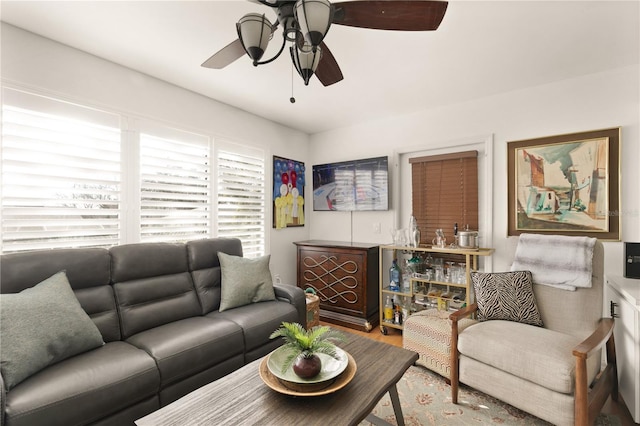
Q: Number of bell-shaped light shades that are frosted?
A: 3